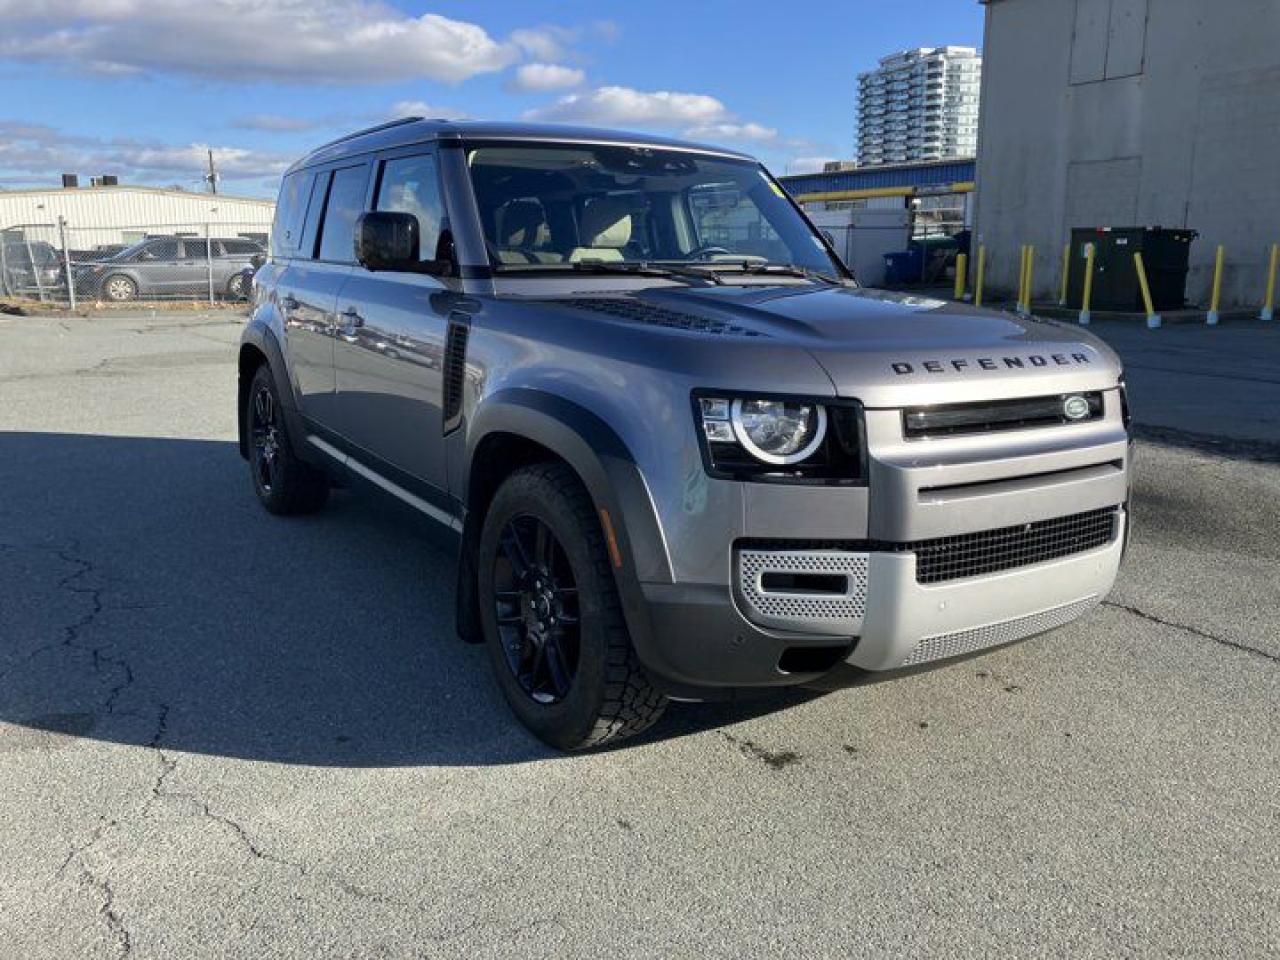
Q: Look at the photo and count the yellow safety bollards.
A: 9